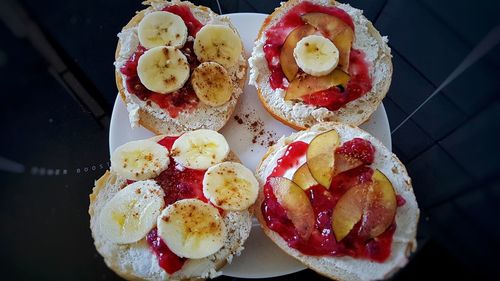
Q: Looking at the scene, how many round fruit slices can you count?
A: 10